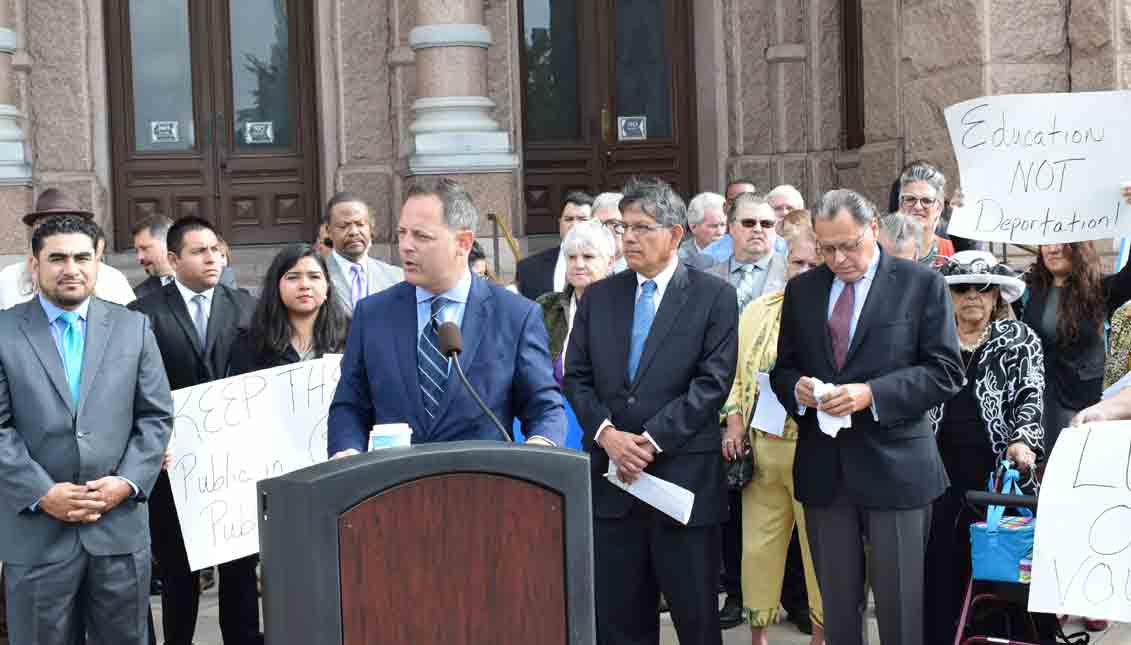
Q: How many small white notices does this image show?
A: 3